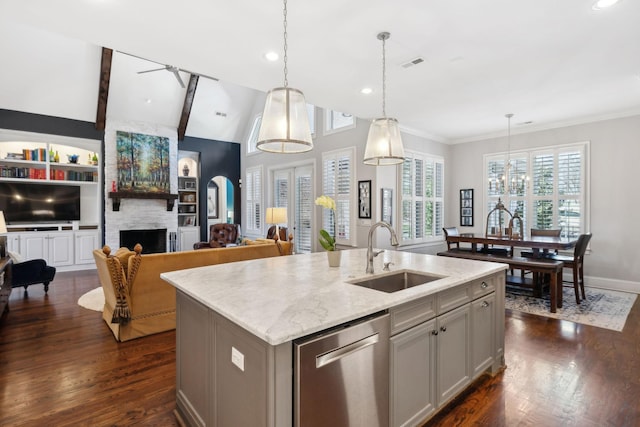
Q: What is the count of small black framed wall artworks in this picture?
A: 2